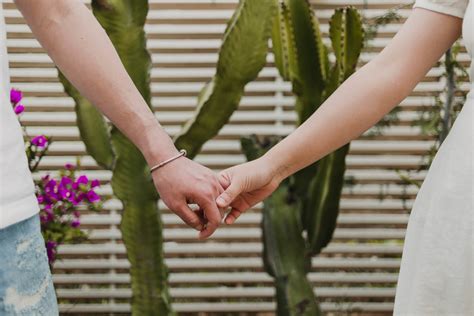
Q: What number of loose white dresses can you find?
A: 1